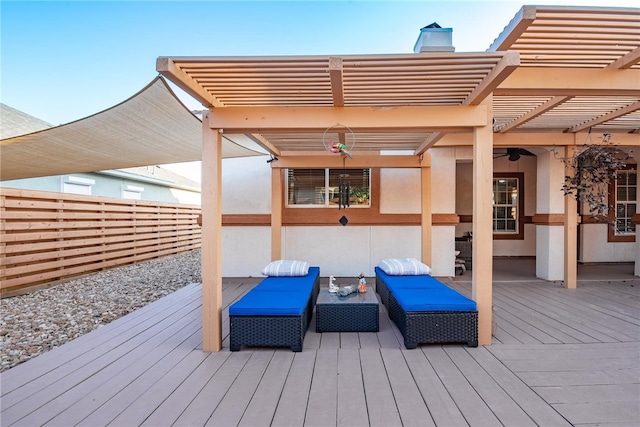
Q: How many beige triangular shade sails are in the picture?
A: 1